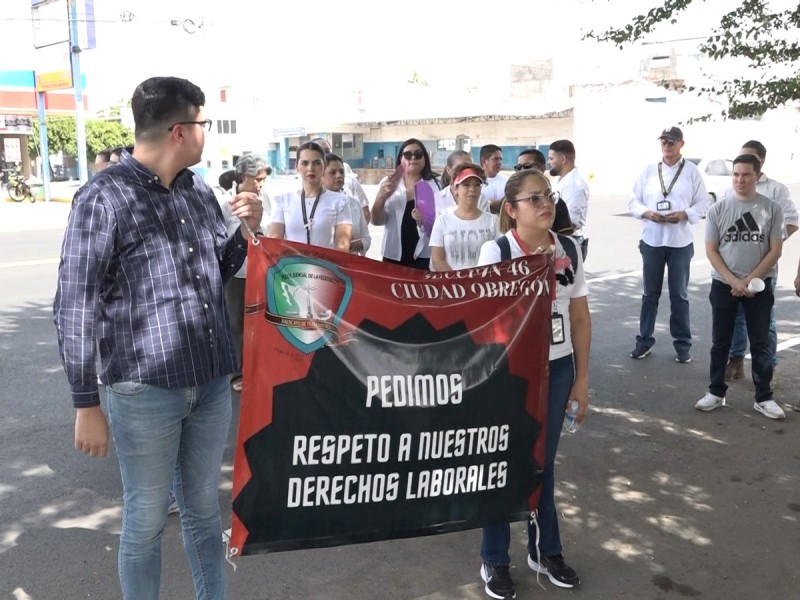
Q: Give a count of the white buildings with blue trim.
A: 1